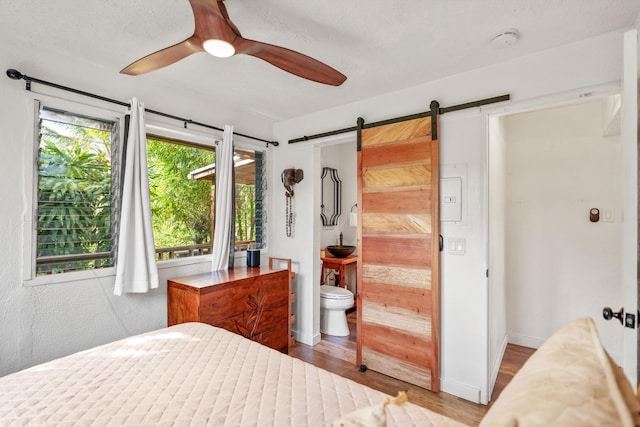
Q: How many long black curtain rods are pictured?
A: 1